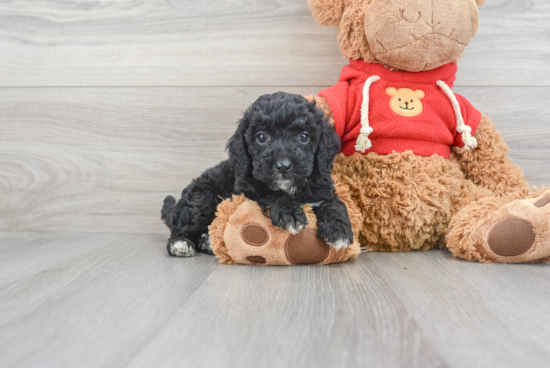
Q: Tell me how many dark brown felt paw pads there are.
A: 5